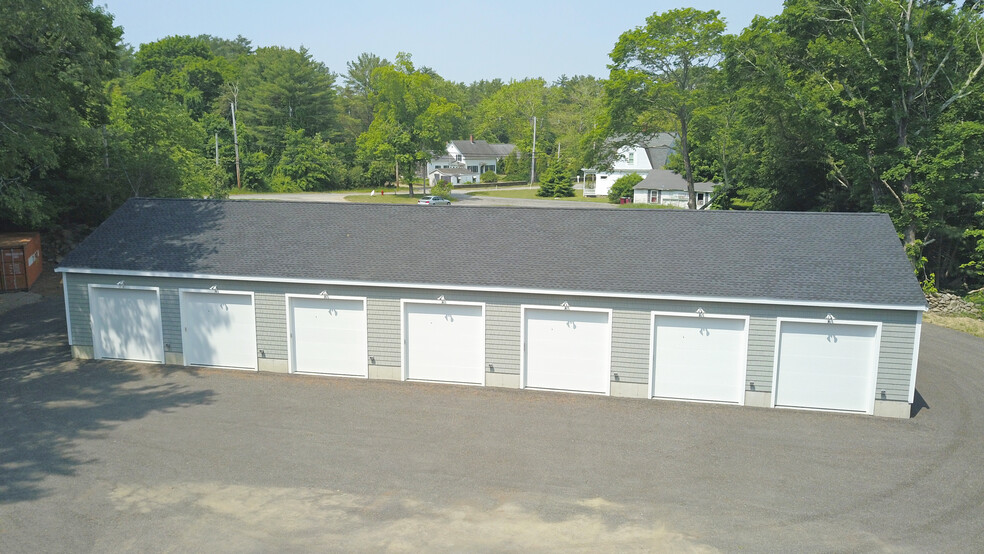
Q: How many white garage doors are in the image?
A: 7